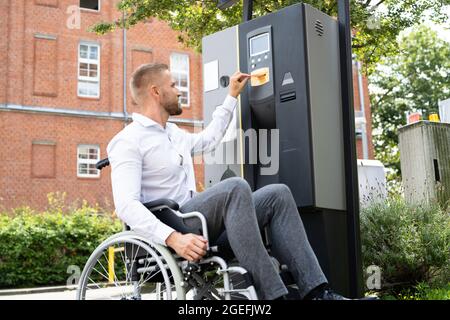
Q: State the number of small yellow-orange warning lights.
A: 2